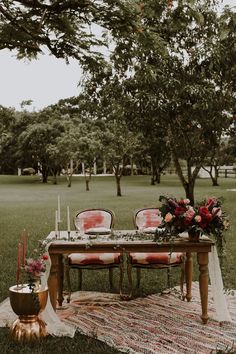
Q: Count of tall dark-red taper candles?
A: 2